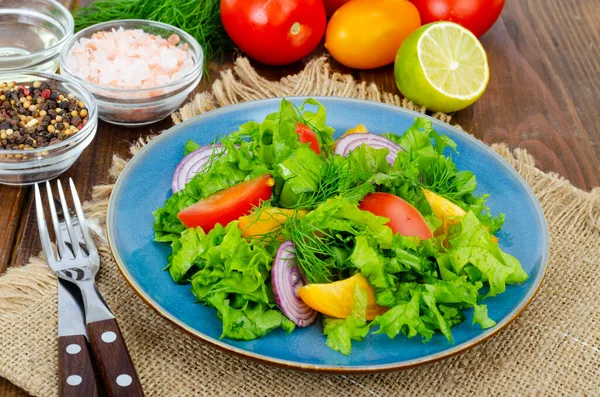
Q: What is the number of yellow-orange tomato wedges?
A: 4